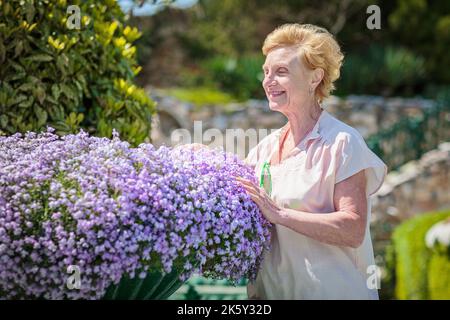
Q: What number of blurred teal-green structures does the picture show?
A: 2